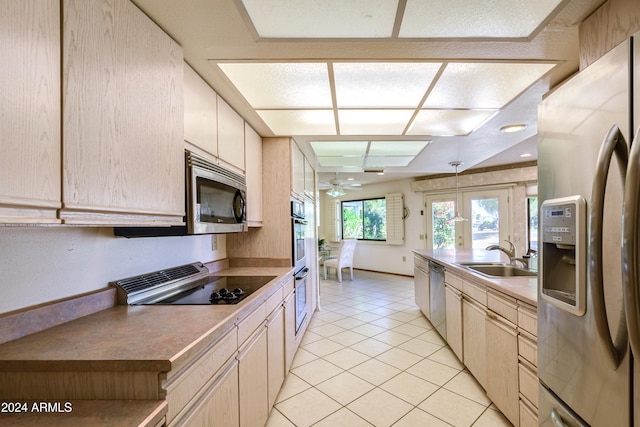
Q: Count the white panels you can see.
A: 12